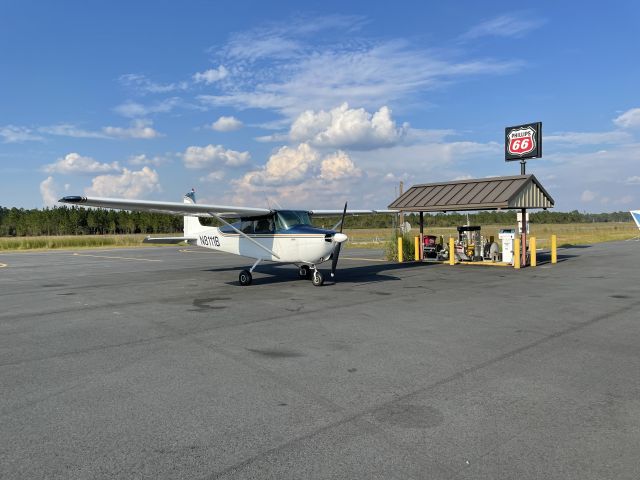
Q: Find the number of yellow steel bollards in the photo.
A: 6